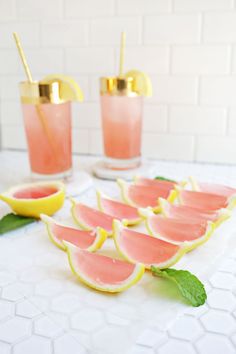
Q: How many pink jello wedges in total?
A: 11